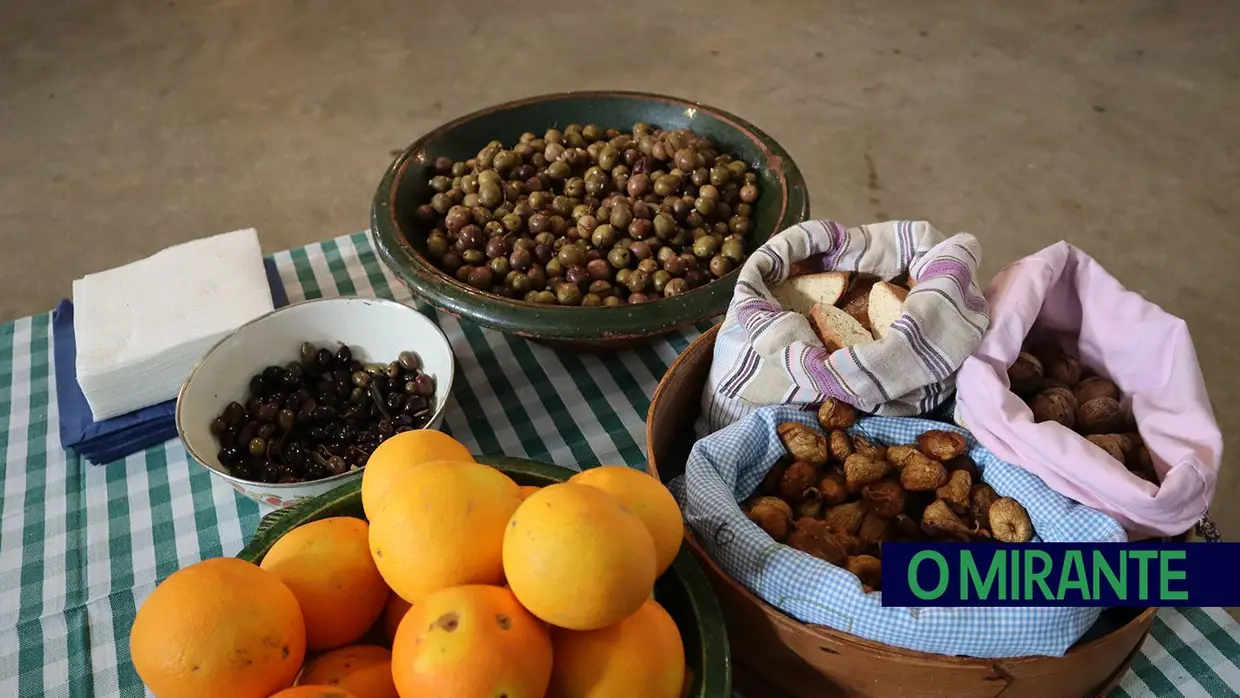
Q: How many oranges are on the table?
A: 12